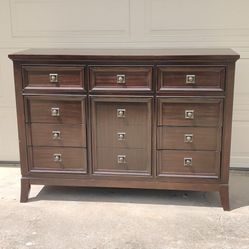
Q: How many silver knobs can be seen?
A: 12